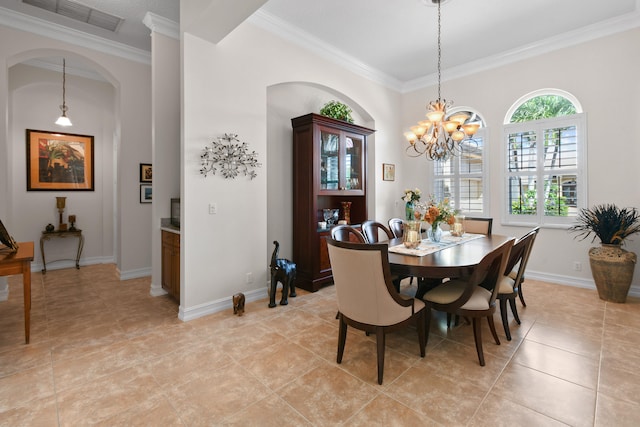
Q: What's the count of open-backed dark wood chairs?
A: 6